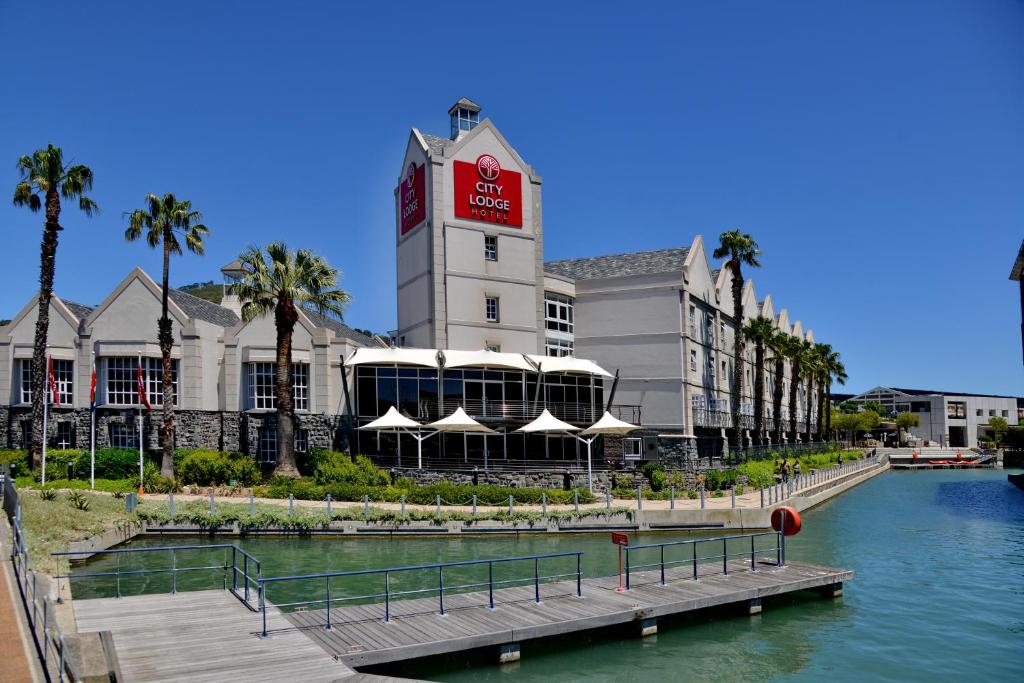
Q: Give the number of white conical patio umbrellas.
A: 4